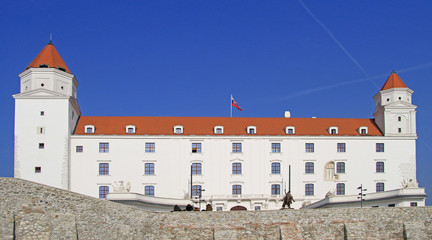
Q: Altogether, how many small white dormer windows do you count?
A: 8